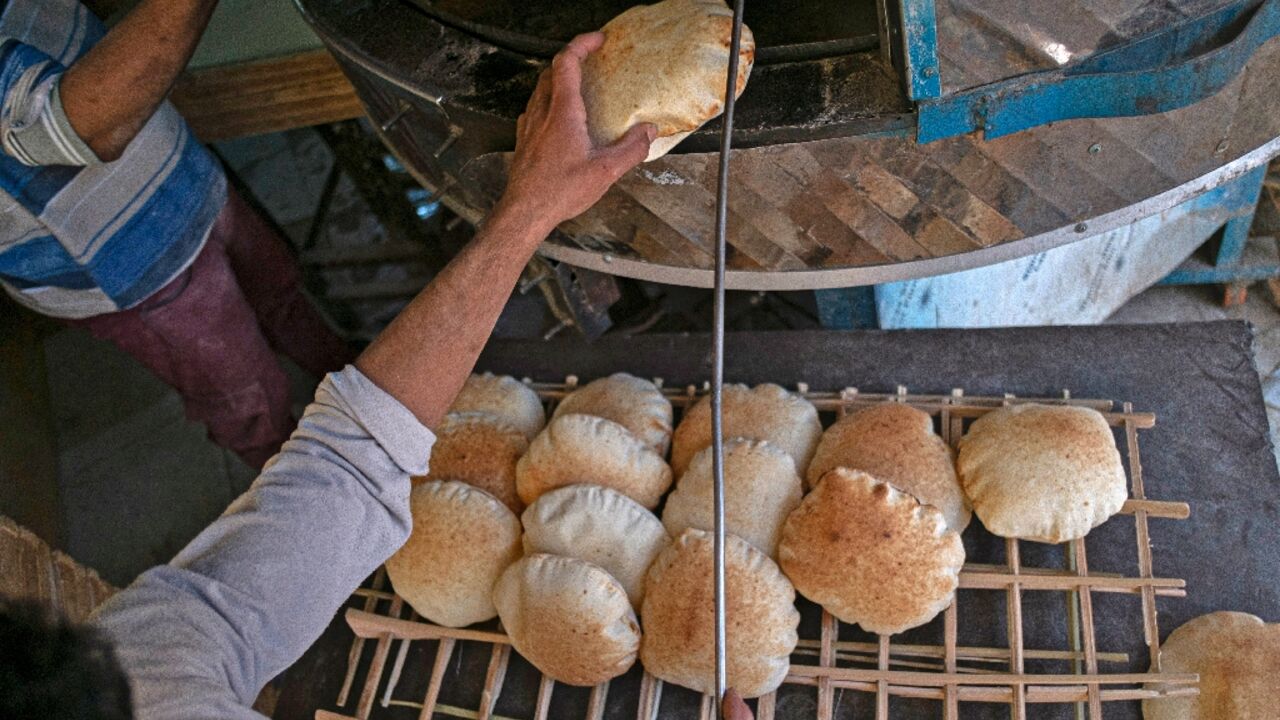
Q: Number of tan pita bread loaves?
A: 15